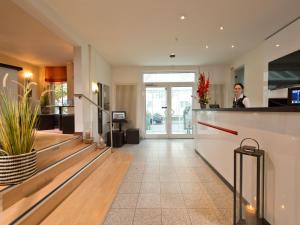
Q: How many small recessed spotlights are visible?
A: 5